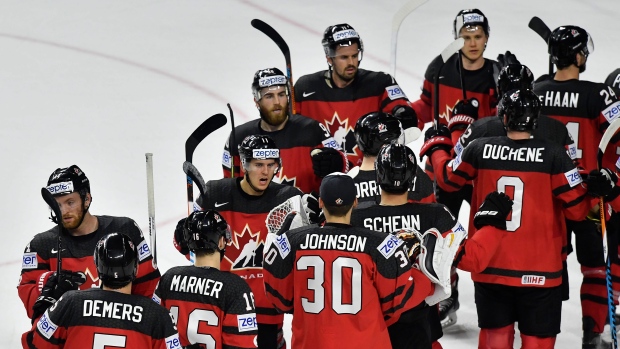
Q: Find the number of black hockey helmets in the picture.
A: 12